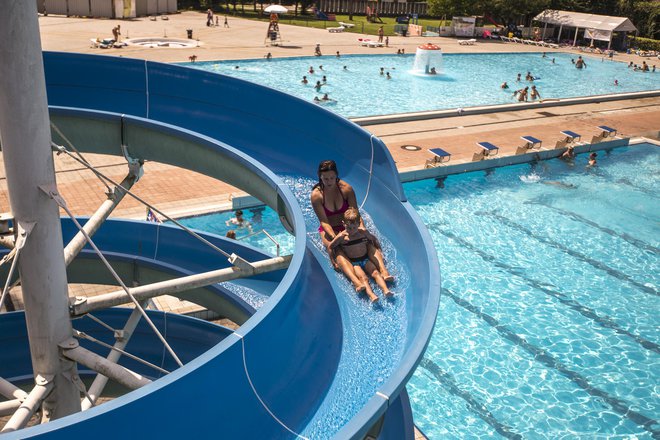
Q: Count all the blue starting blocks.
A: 5